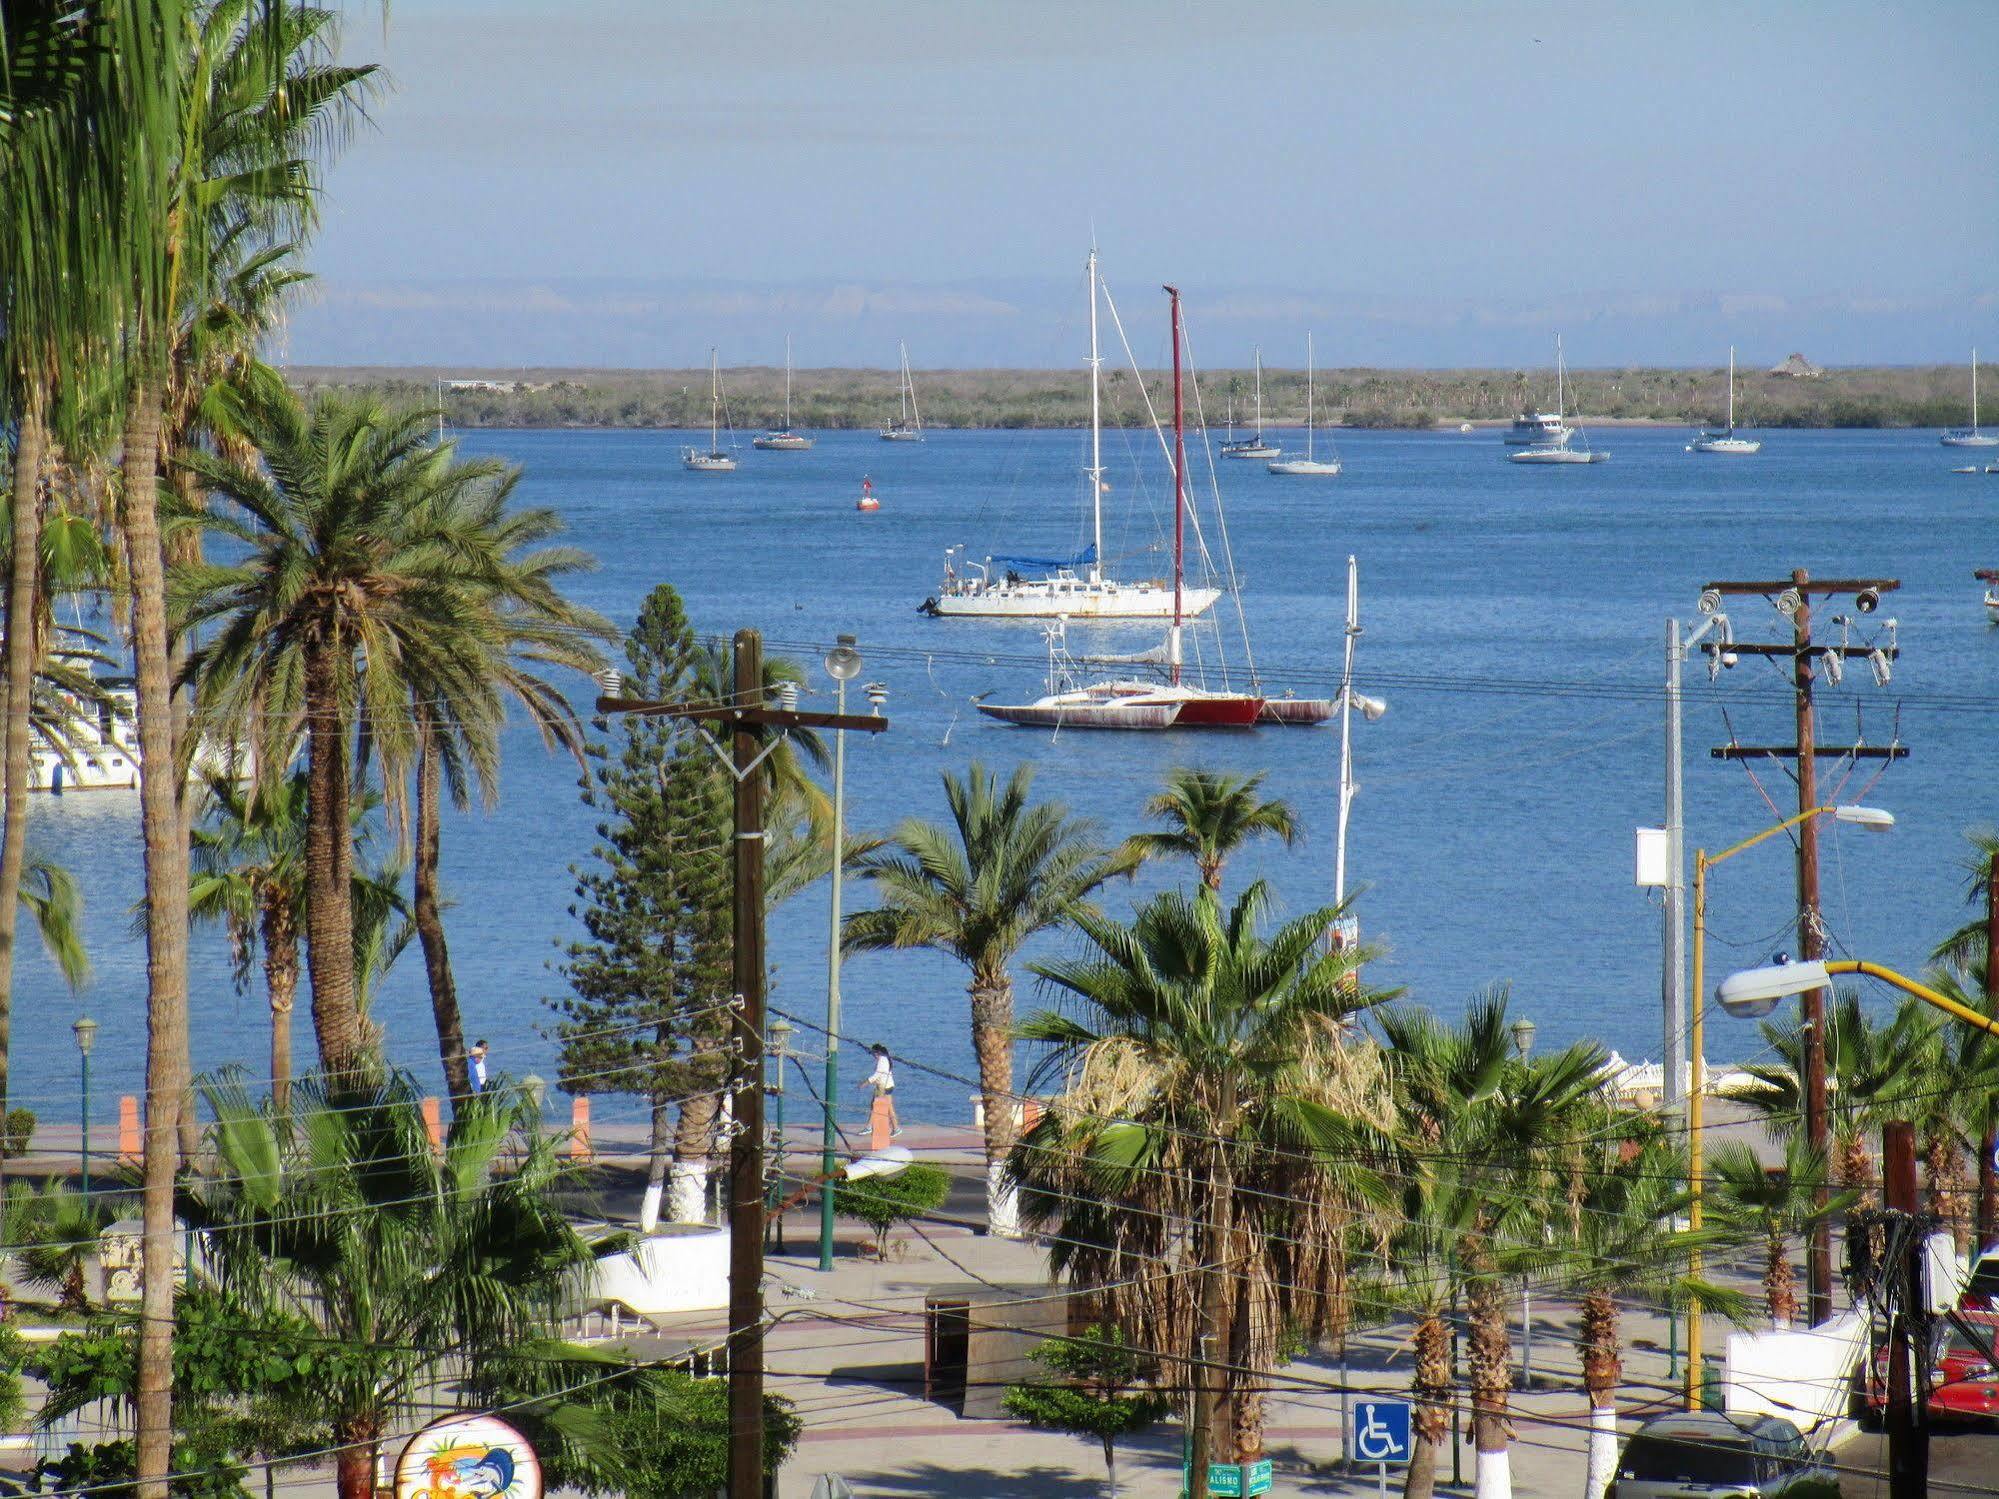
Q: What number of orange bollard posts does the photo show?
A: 5